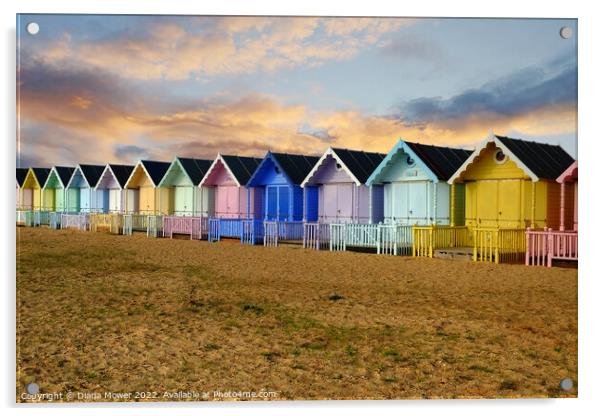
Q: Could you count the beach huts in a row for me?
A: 13